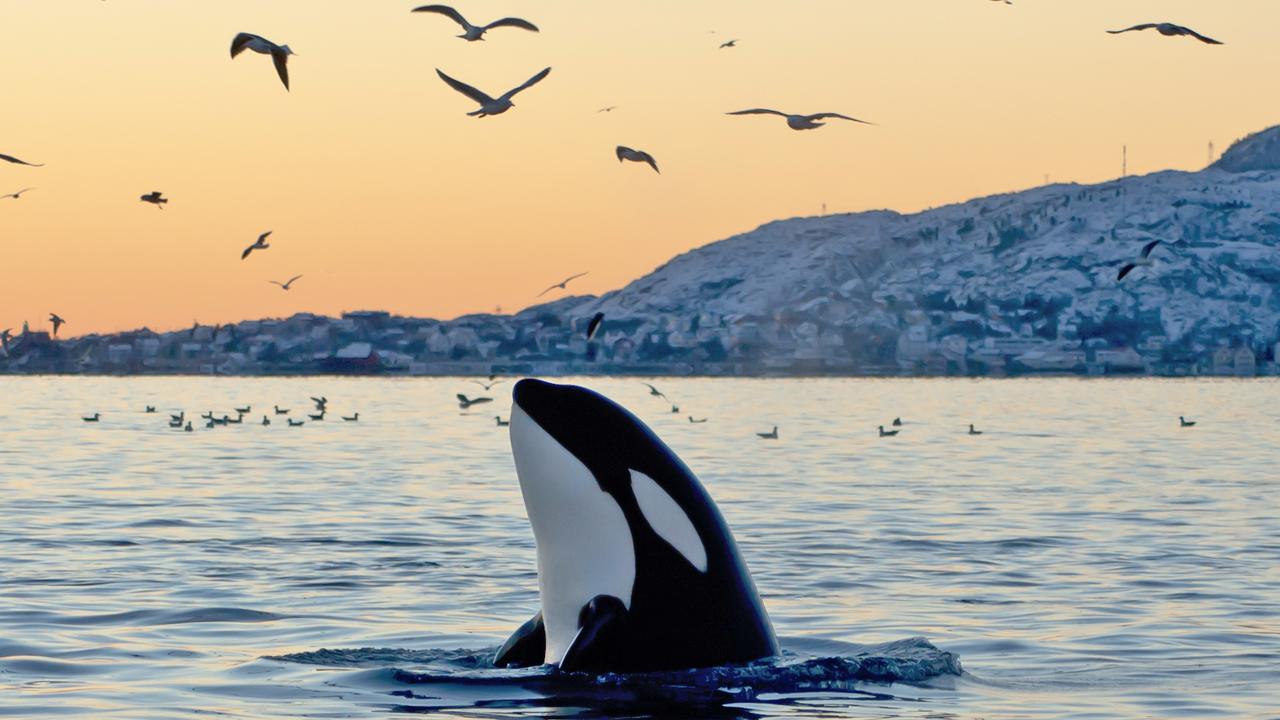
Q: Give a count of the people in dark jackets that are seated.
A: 0